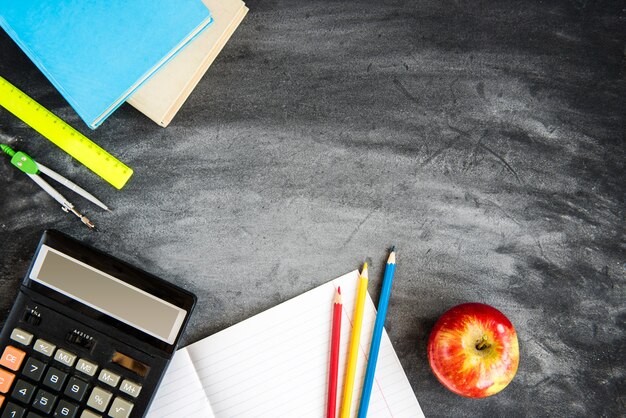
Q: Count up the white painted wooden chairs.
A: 0